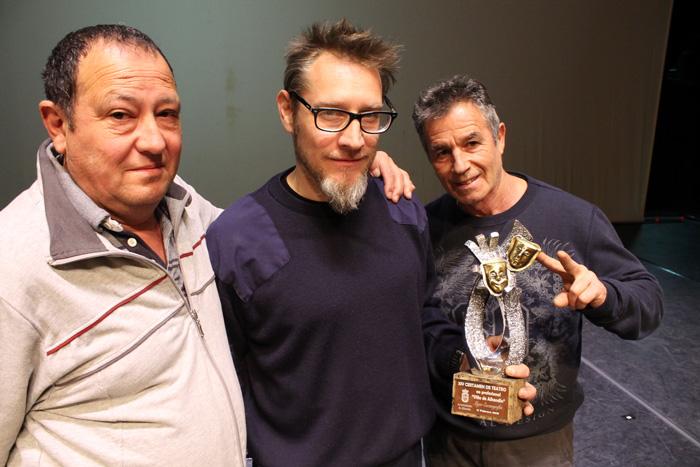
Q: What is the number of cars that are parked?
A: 0